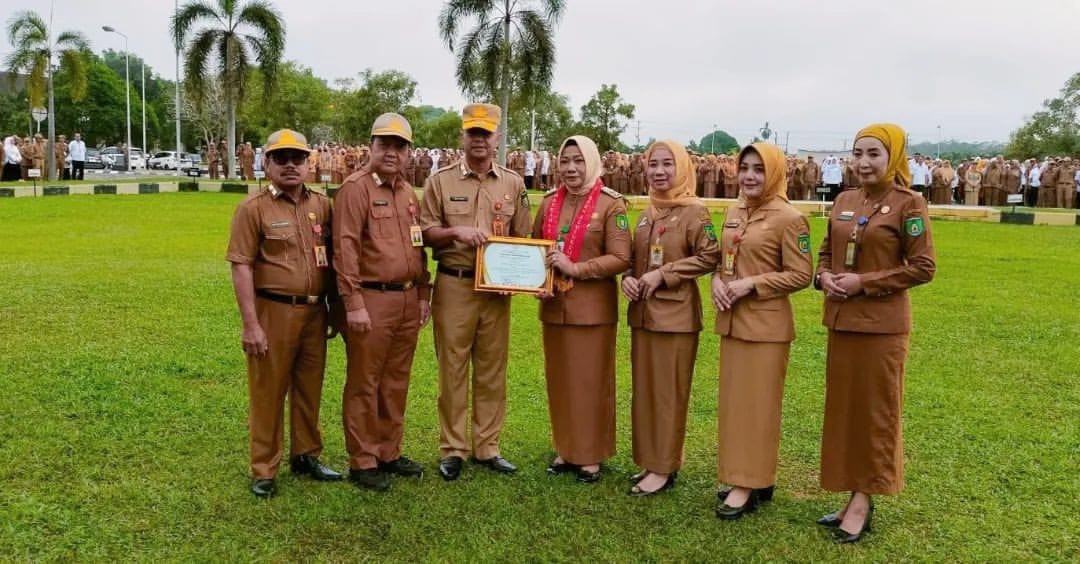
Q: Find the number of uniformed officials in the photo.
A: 7